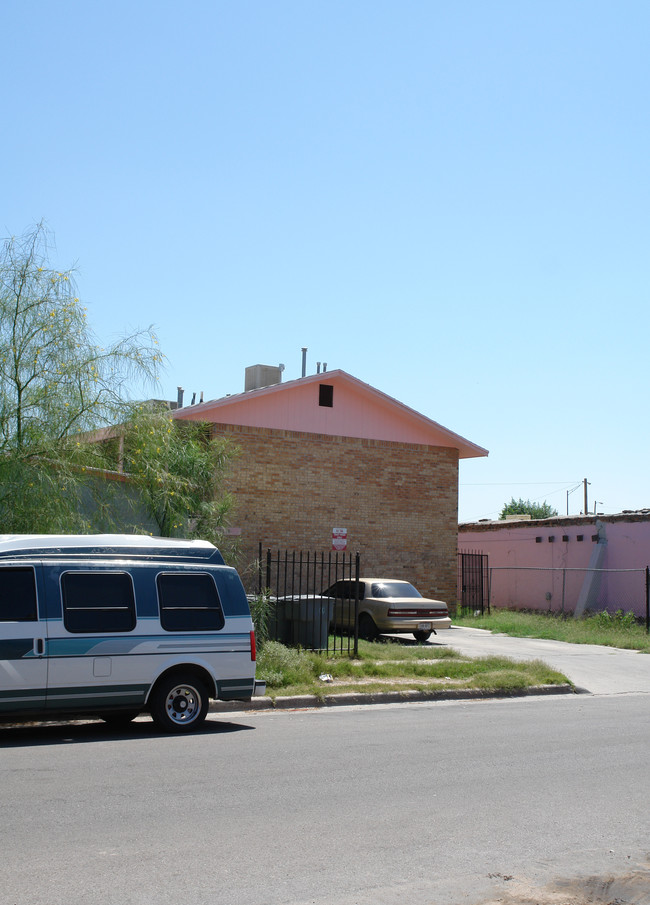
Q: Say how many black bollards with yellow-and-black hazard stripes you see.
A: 0